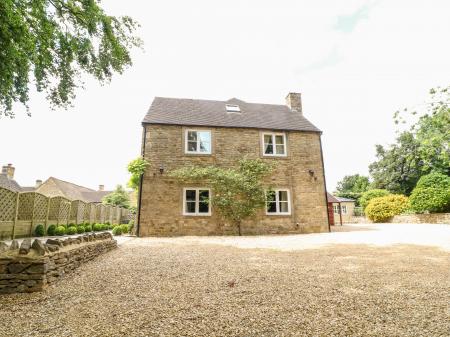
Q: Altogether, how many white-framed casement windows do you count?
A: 4